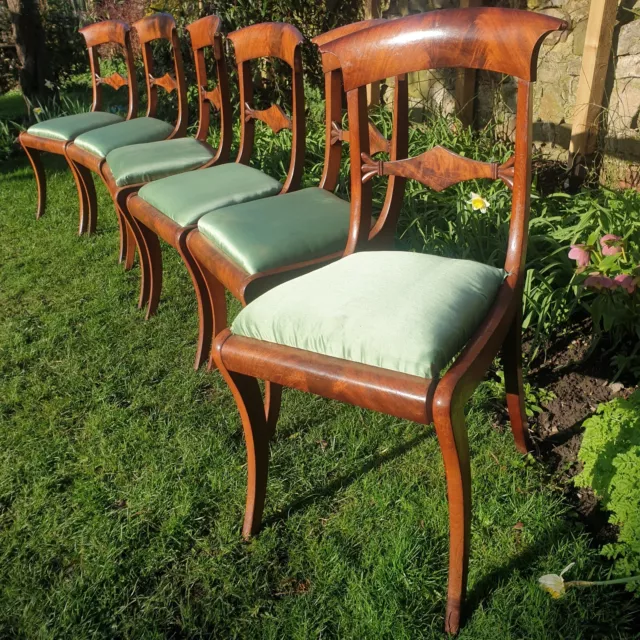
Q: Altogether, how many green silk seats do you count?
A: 6